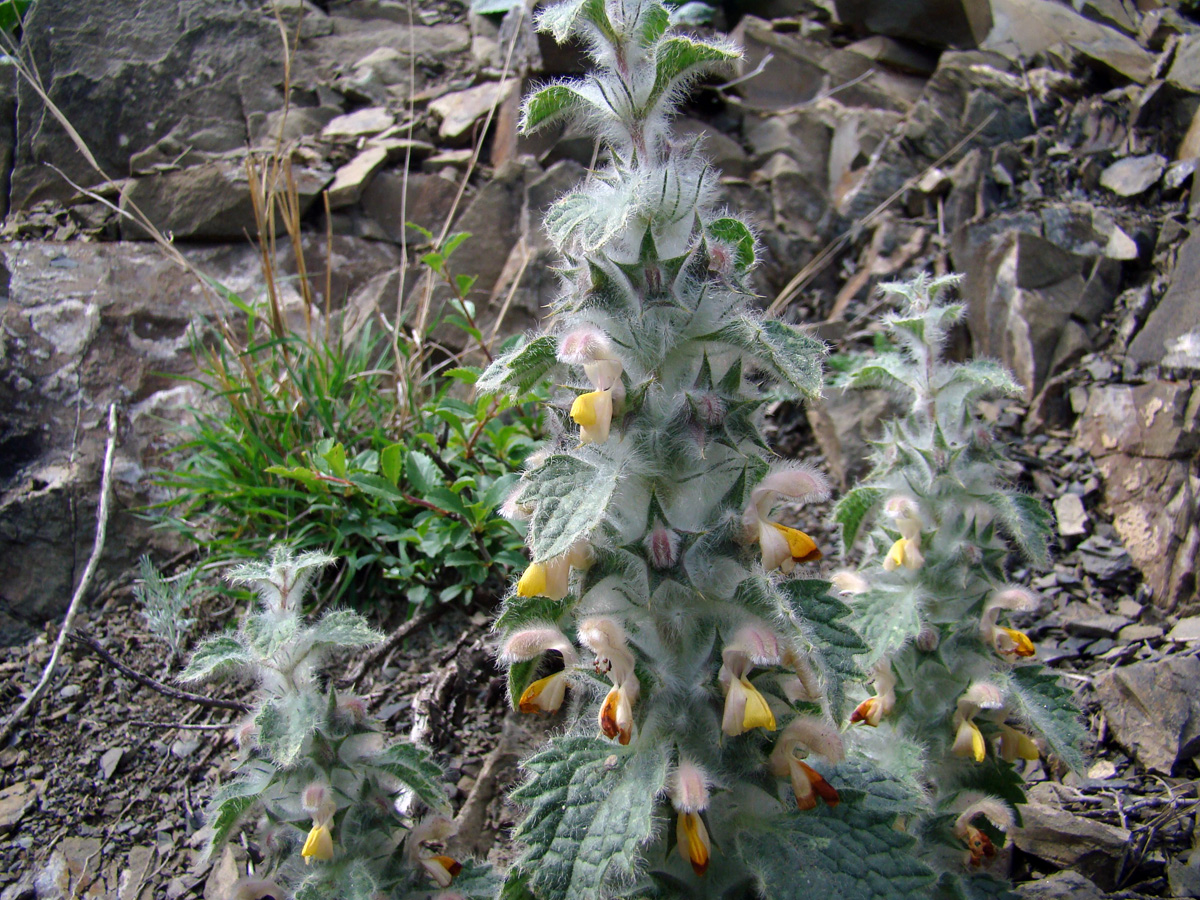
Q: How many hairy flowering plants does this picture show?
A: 3